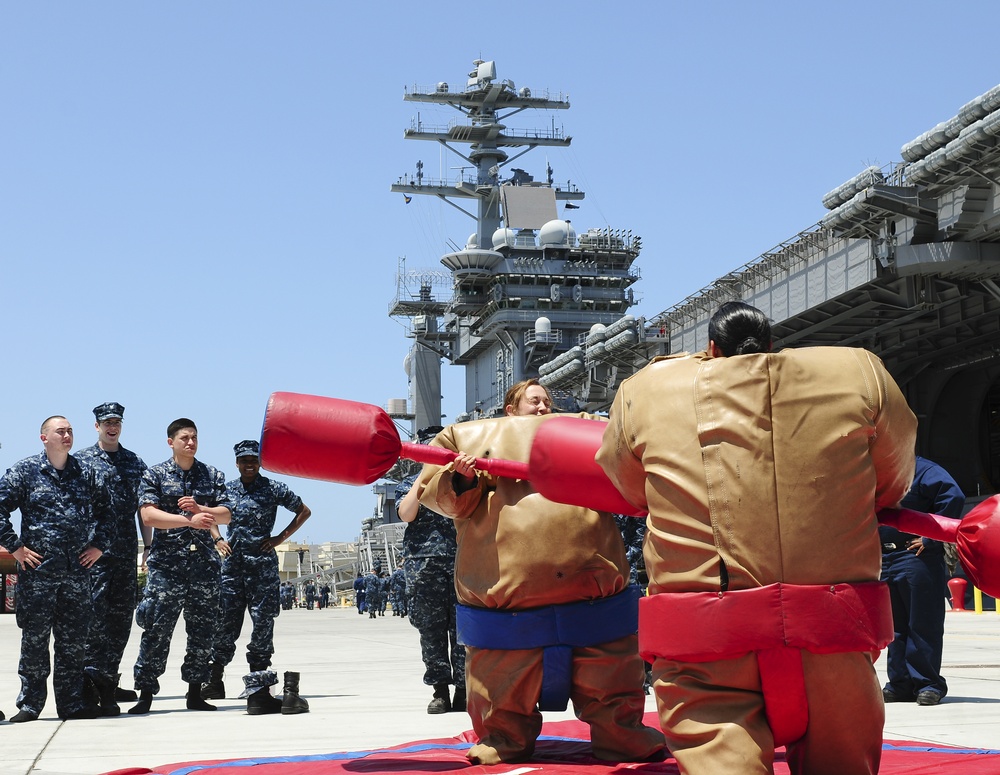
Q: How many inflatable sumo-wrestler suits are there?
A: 2